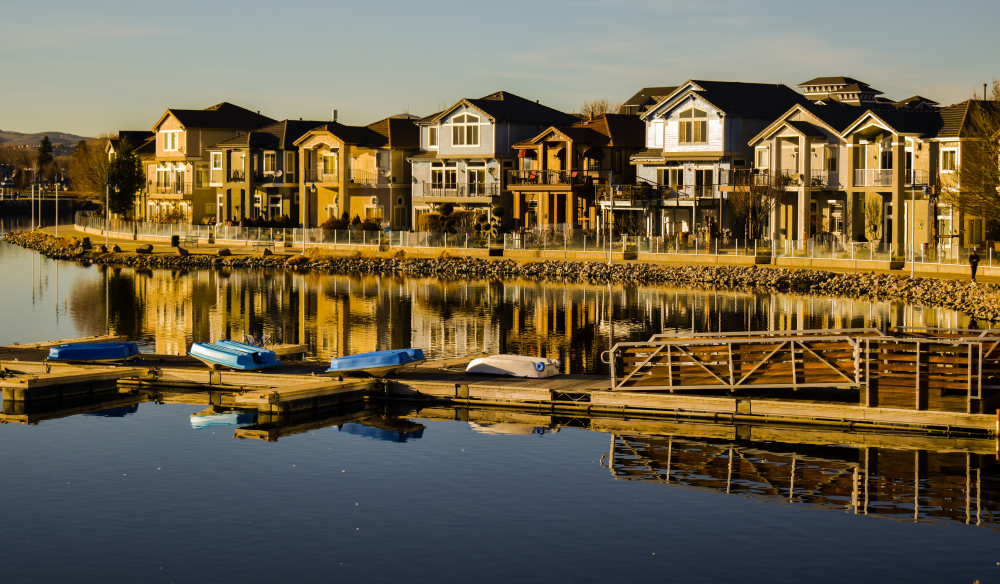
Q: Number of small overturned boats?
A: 4